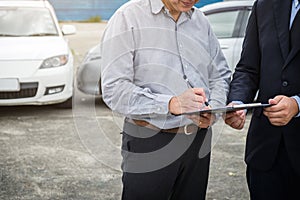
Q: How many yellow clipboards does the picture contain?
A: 0